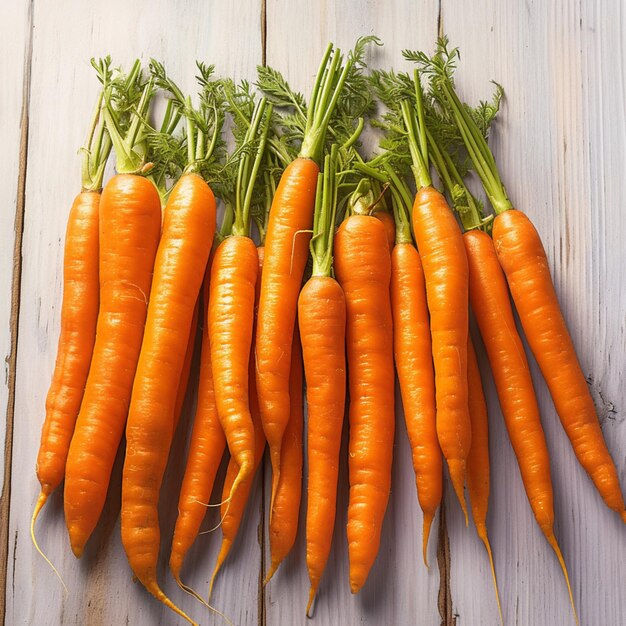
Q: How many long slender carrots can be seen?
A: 15